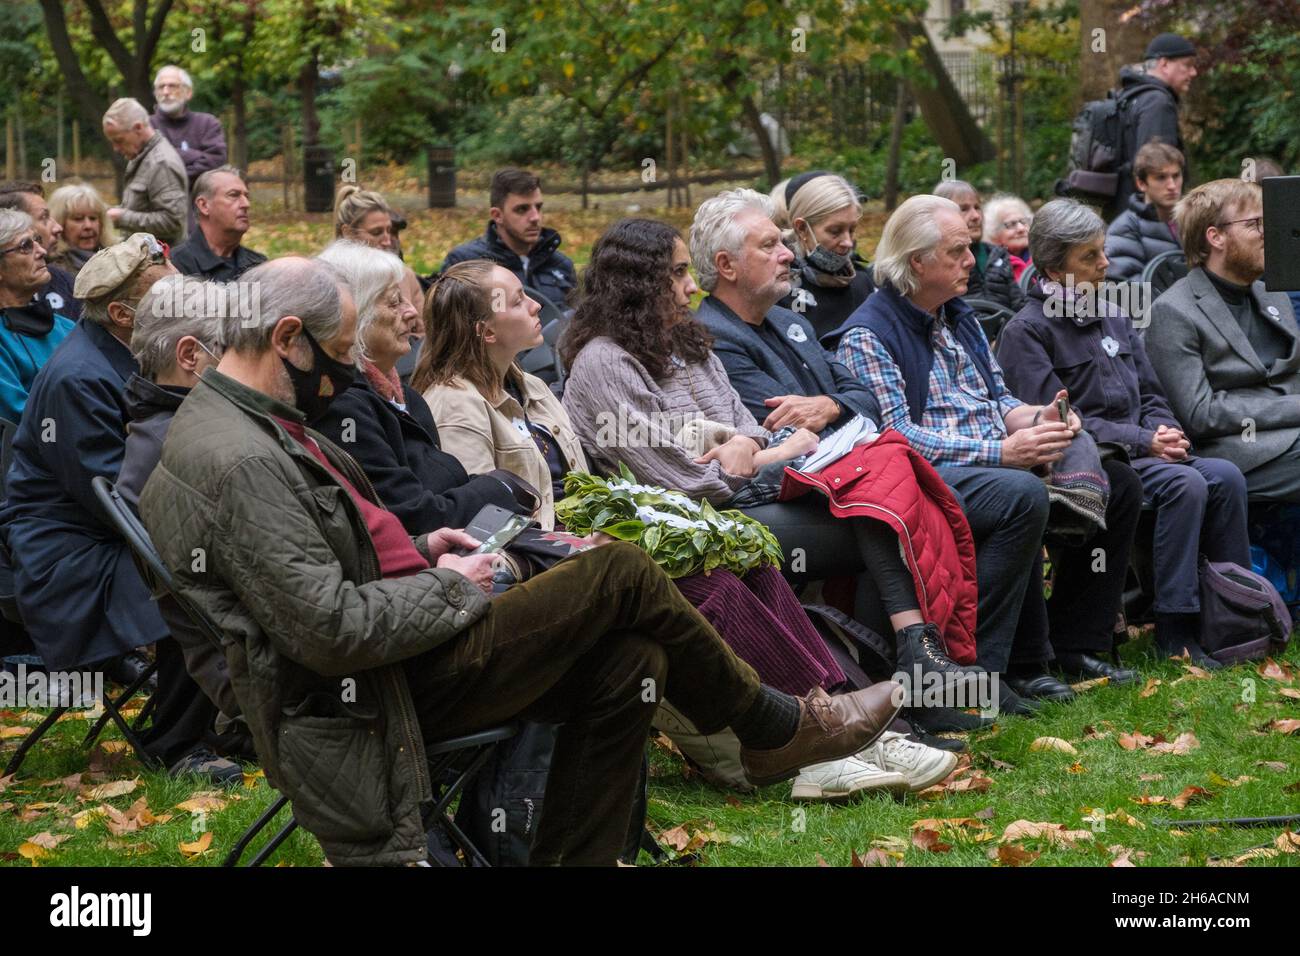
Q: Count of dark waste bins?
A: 2